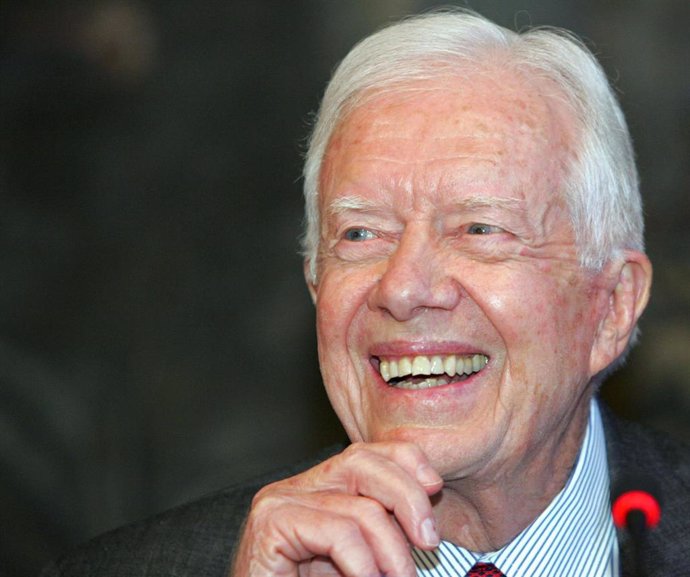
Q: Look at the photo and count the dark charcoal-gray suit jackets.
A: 1